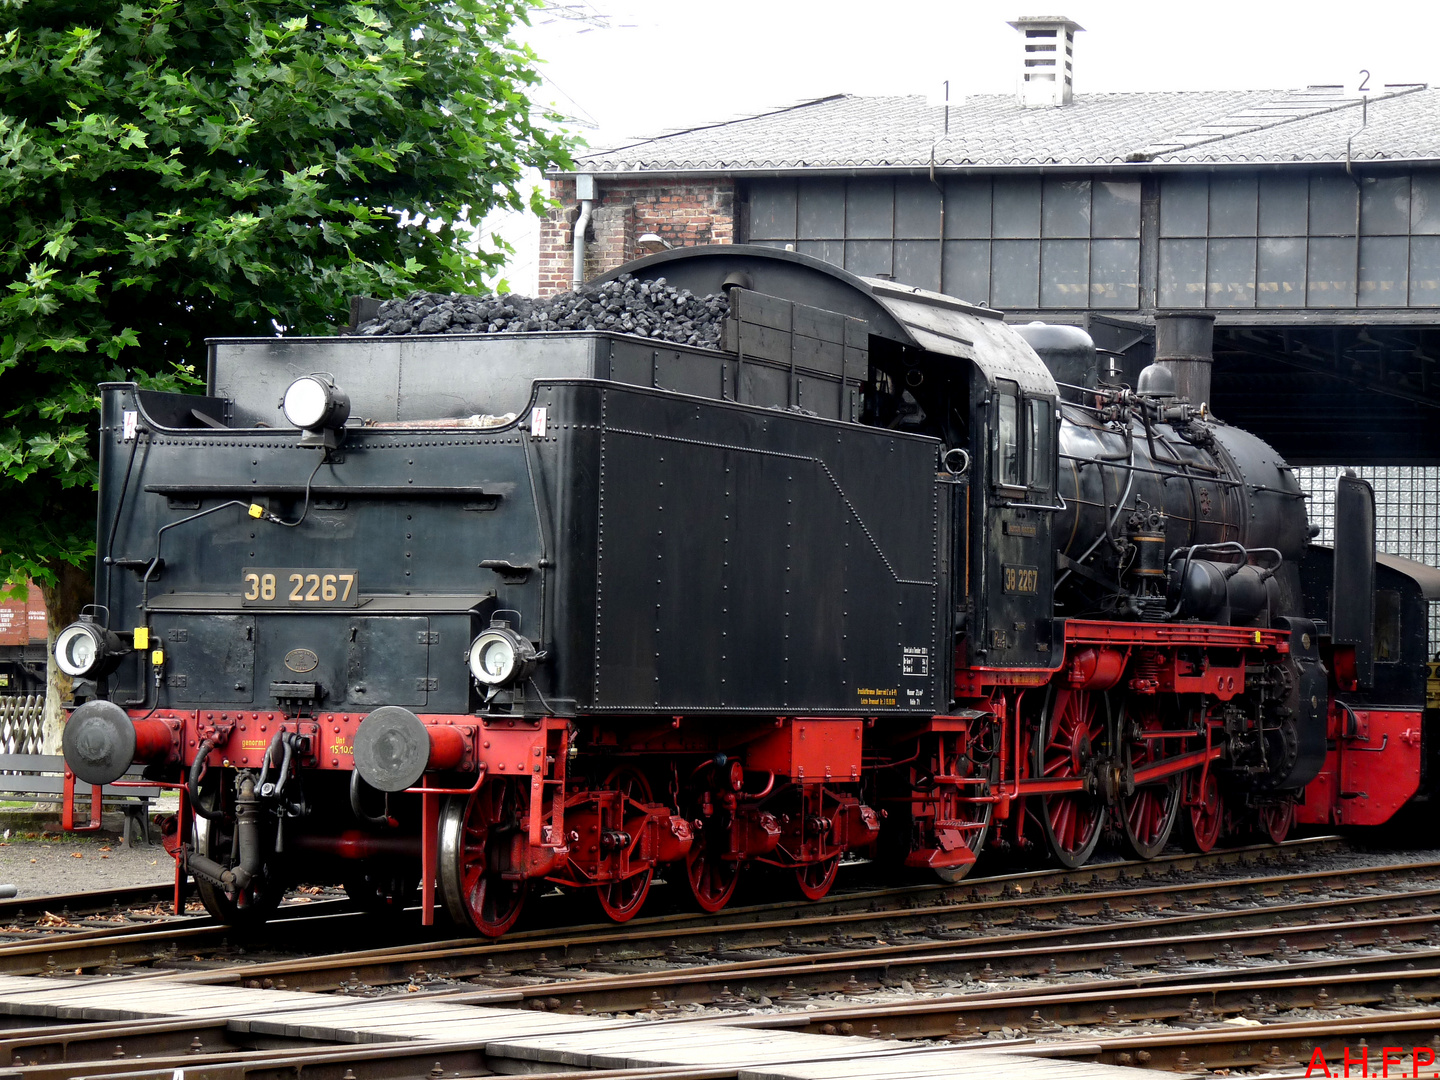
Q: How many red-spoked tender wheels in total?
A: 4